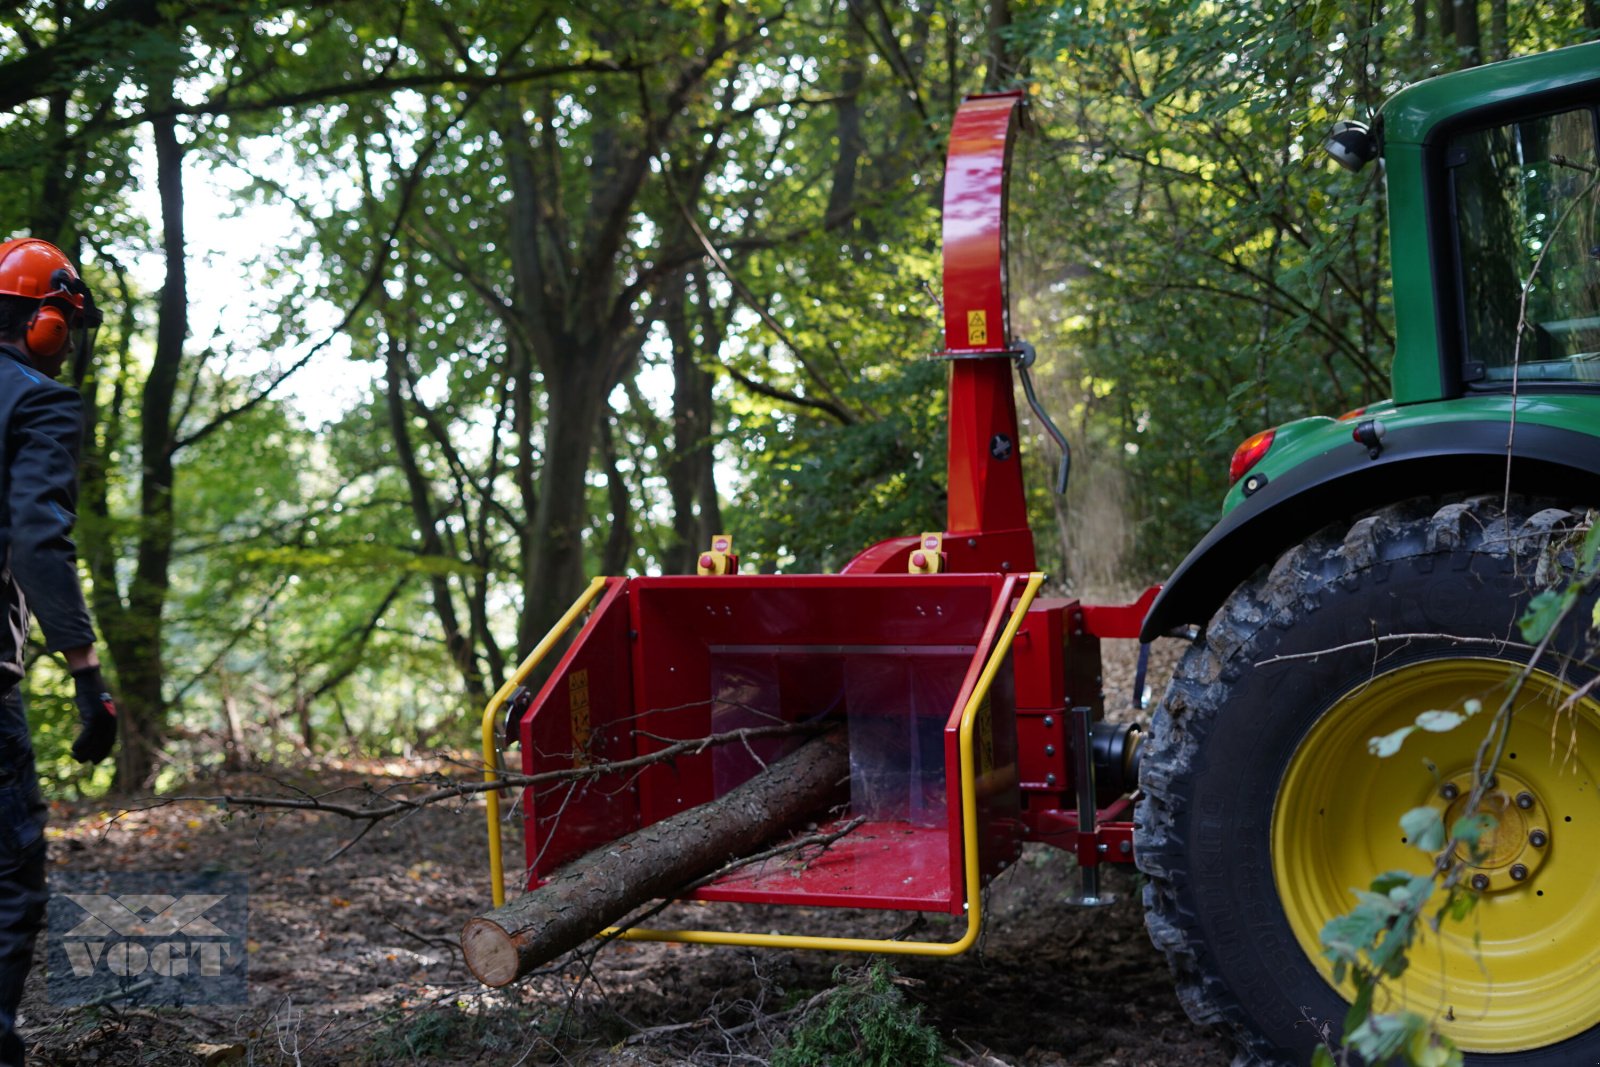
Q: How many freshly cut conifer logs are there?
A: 1